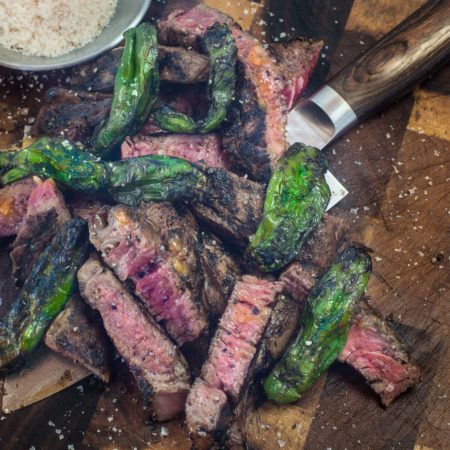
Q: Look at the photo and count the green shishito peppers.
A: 7